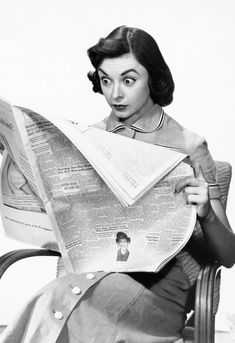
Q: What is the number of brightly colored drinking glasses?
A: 0